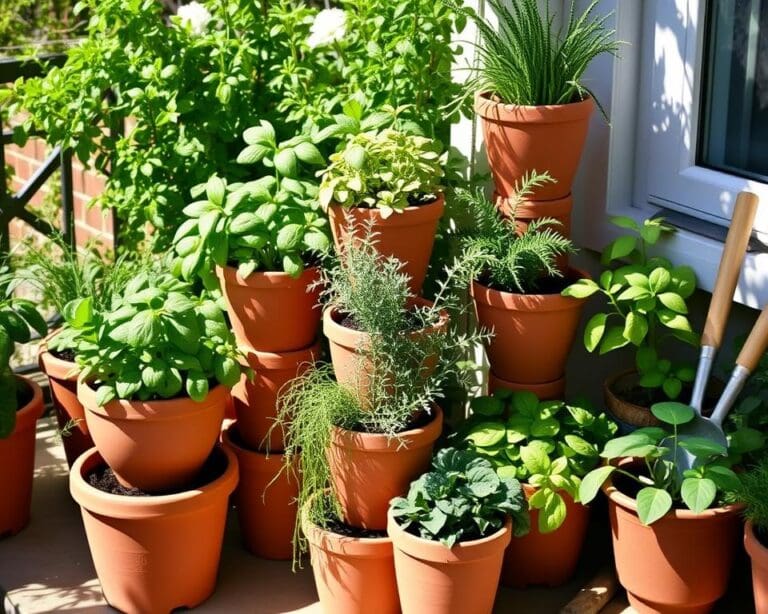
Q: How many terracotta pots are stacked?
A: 13